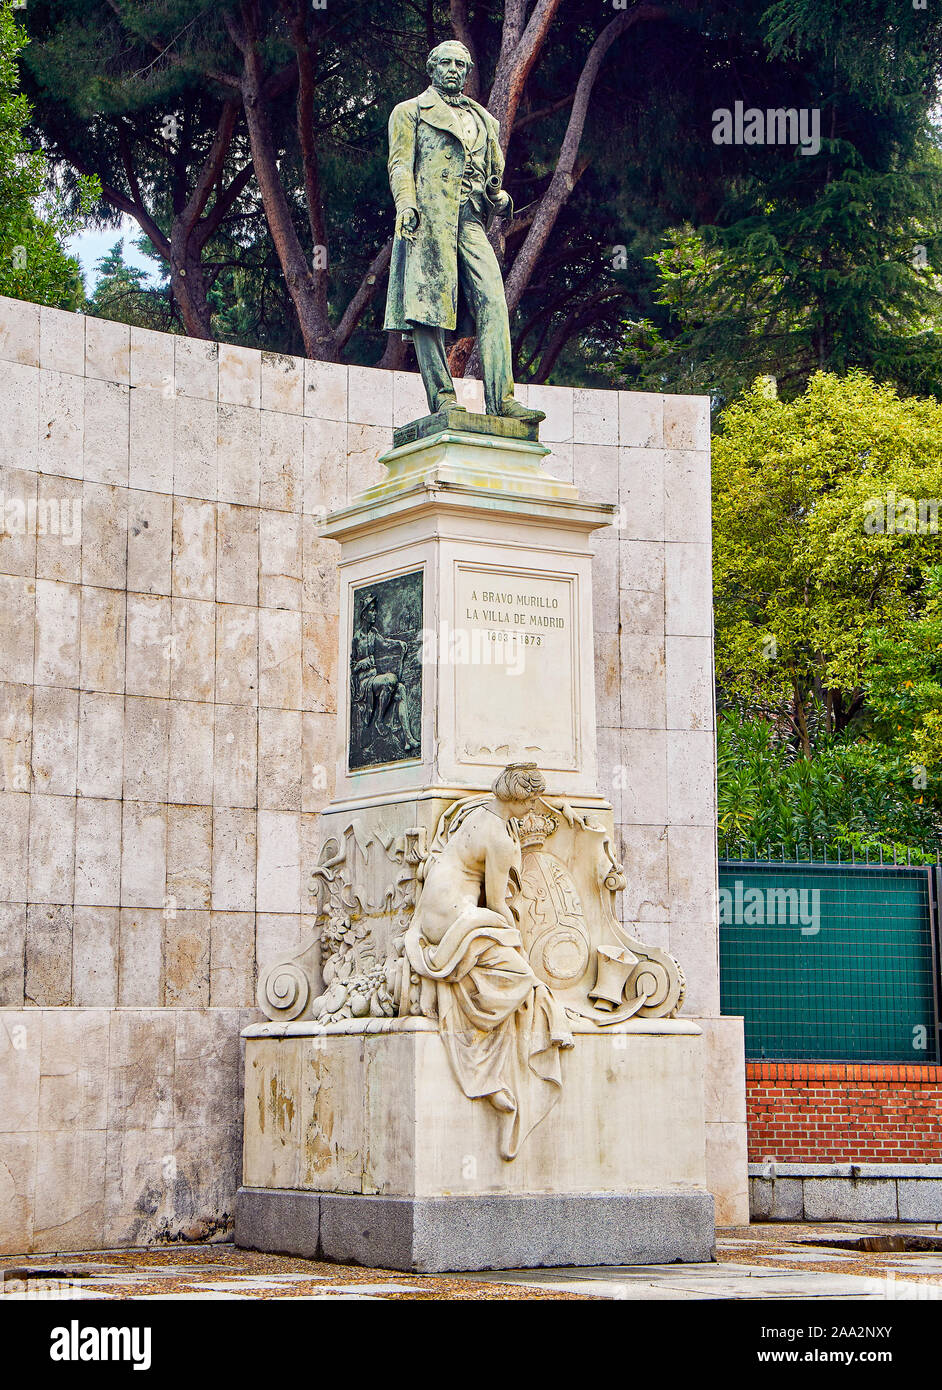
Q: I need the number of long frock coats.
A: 1